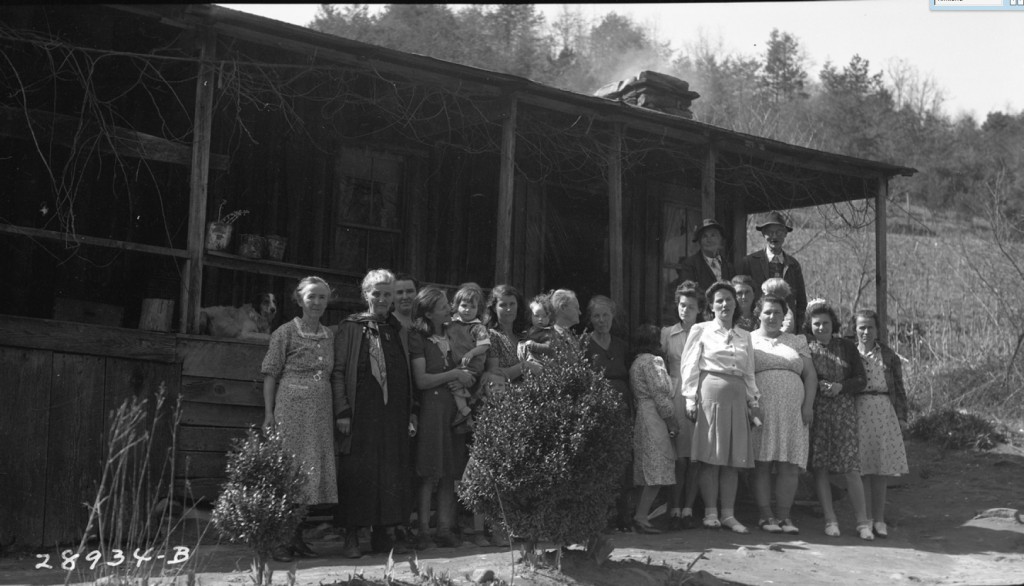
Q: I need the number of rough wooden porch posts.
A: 5